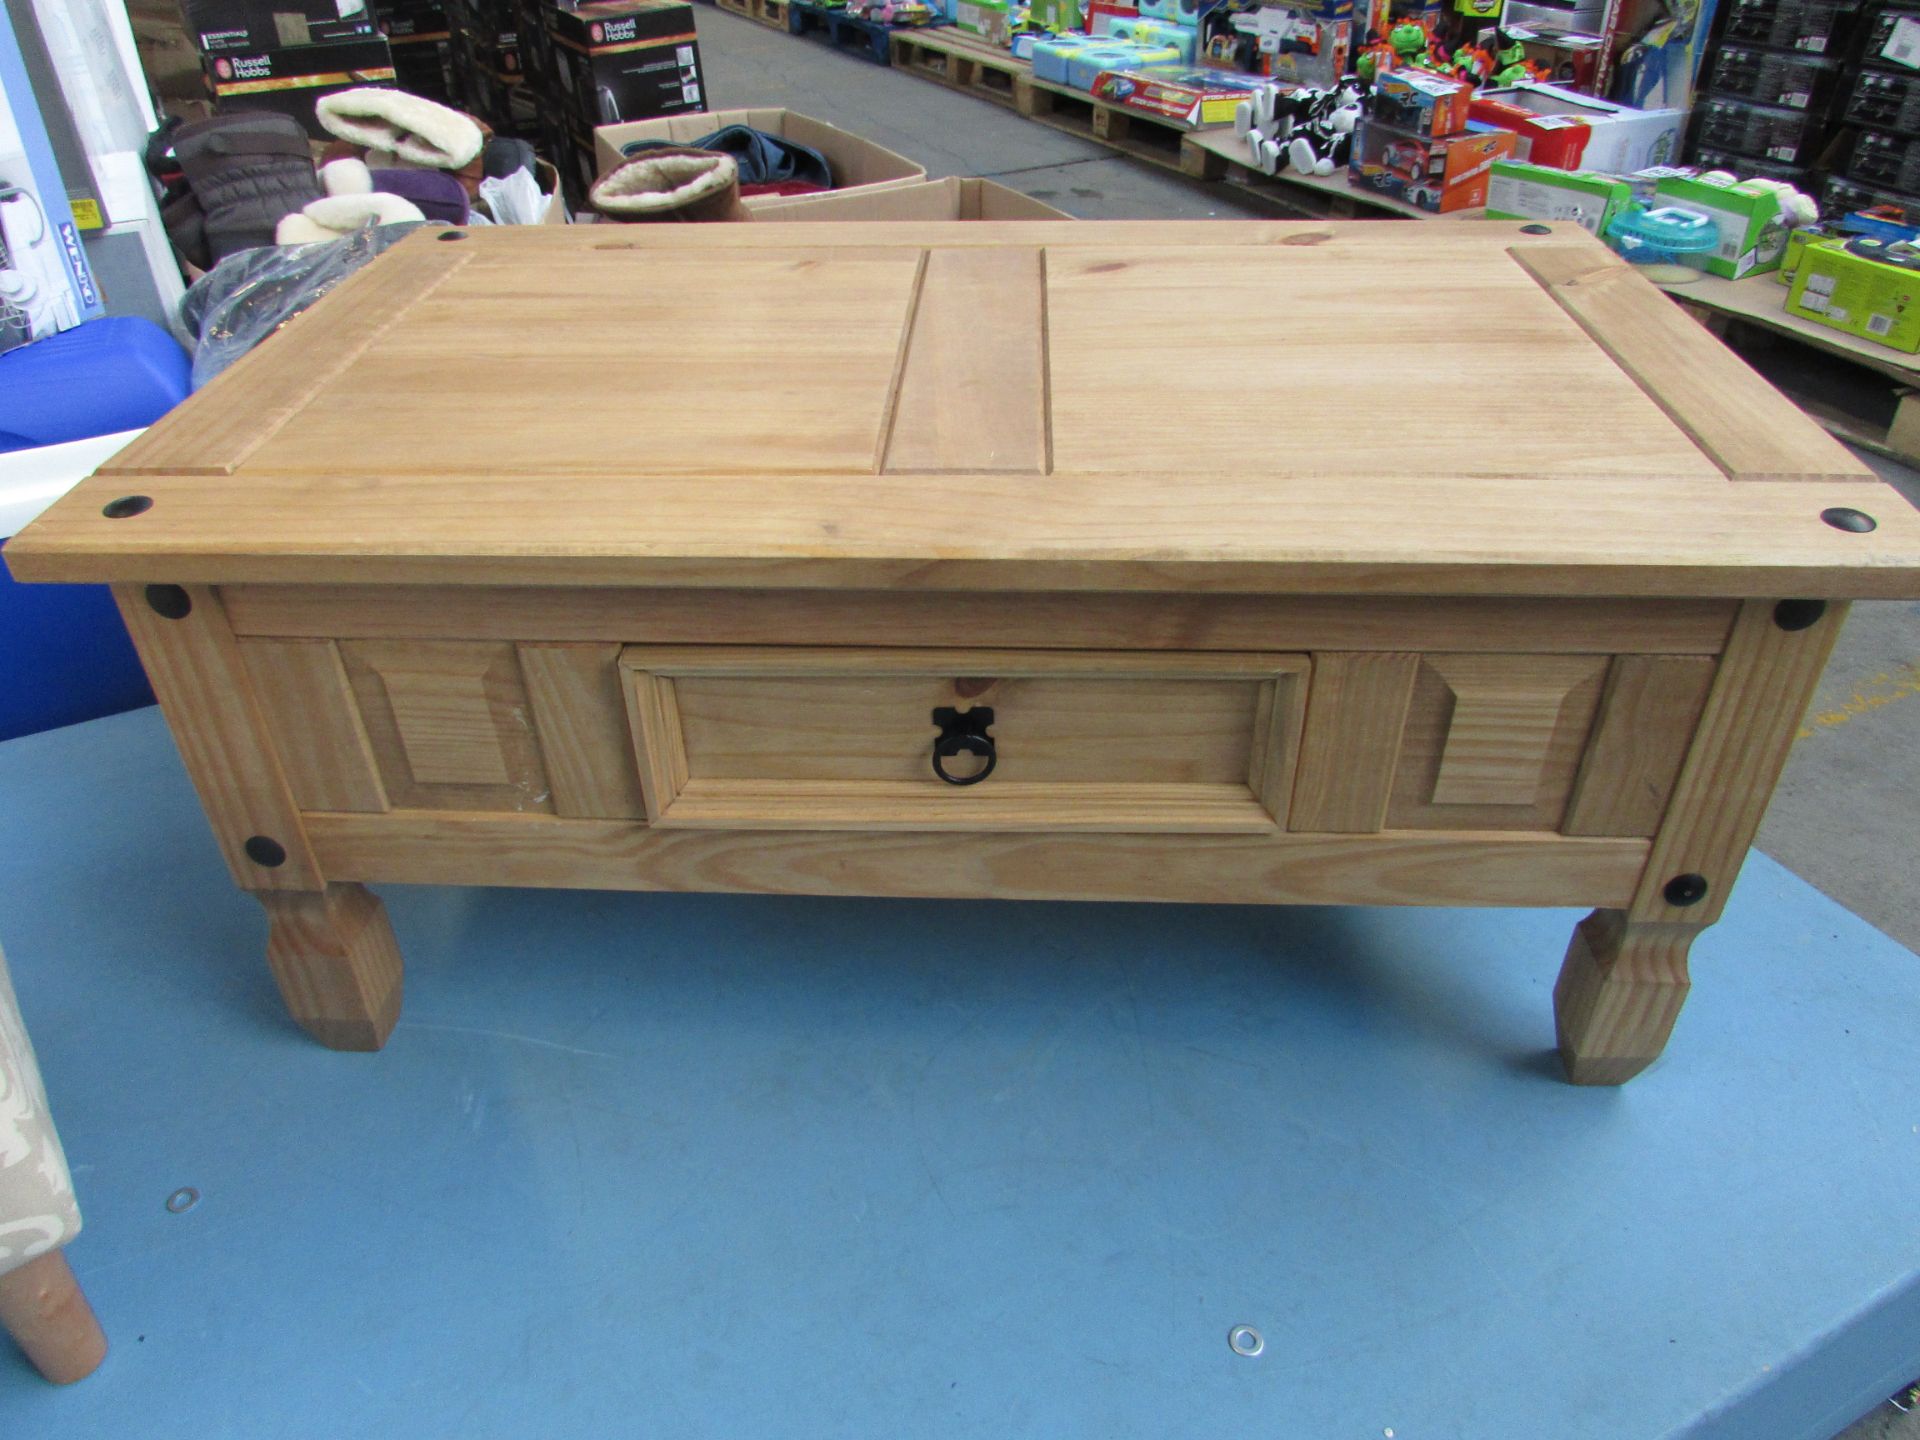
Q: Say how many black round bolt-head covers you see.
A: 8